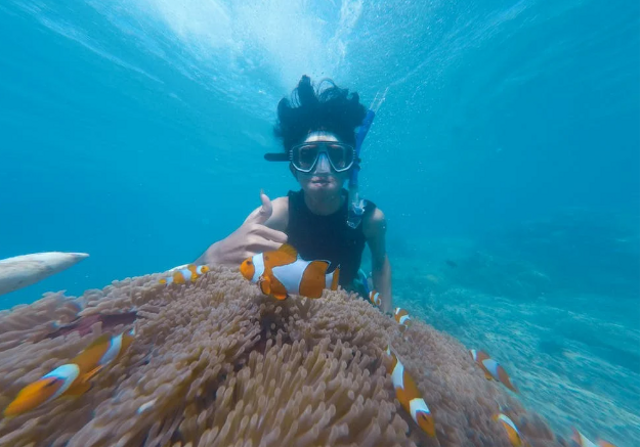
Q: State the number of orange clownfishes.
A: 9